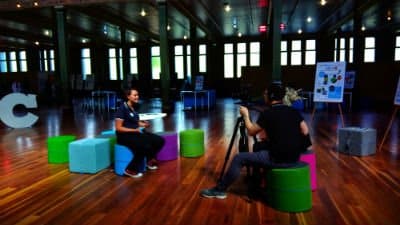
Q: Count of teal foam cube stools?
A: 1